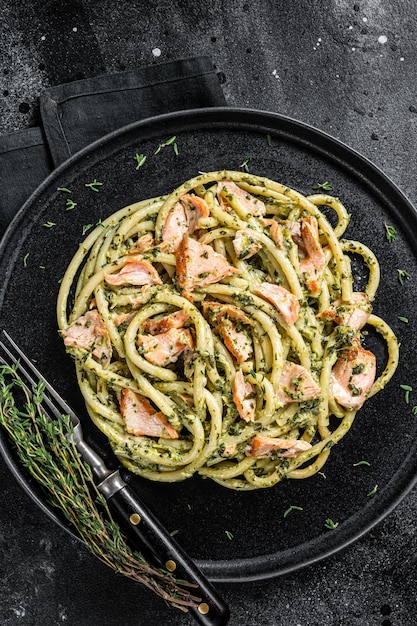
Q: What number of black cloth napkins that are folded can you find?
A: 1